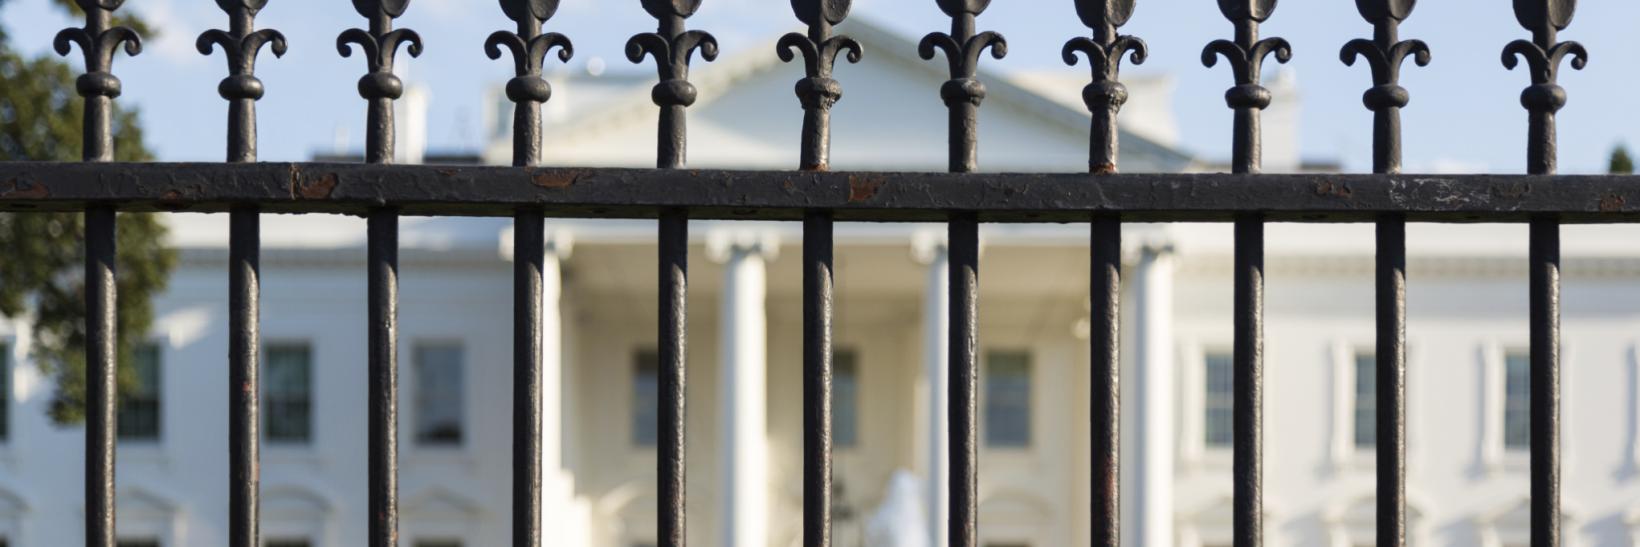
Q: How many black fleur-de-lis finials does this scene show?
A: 11